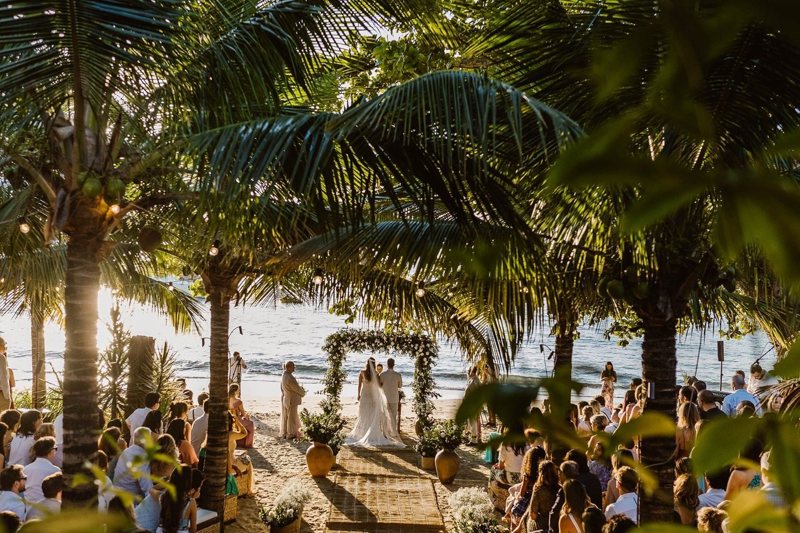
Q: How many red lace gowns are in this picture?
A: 0